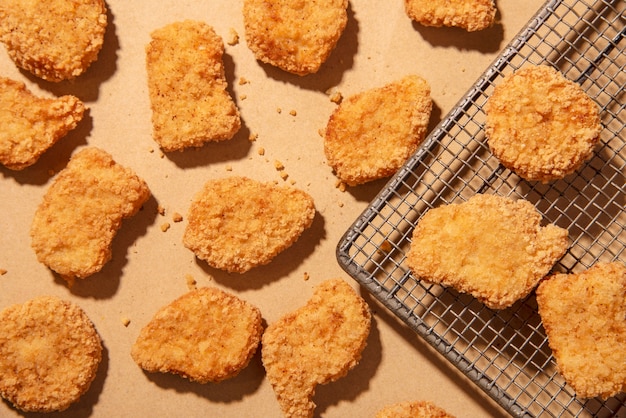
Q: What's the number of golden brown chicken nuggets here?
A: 15